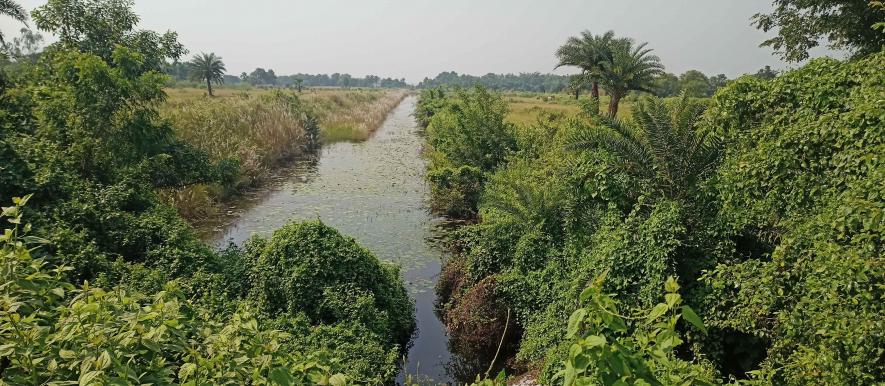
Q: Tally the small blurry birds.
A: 0